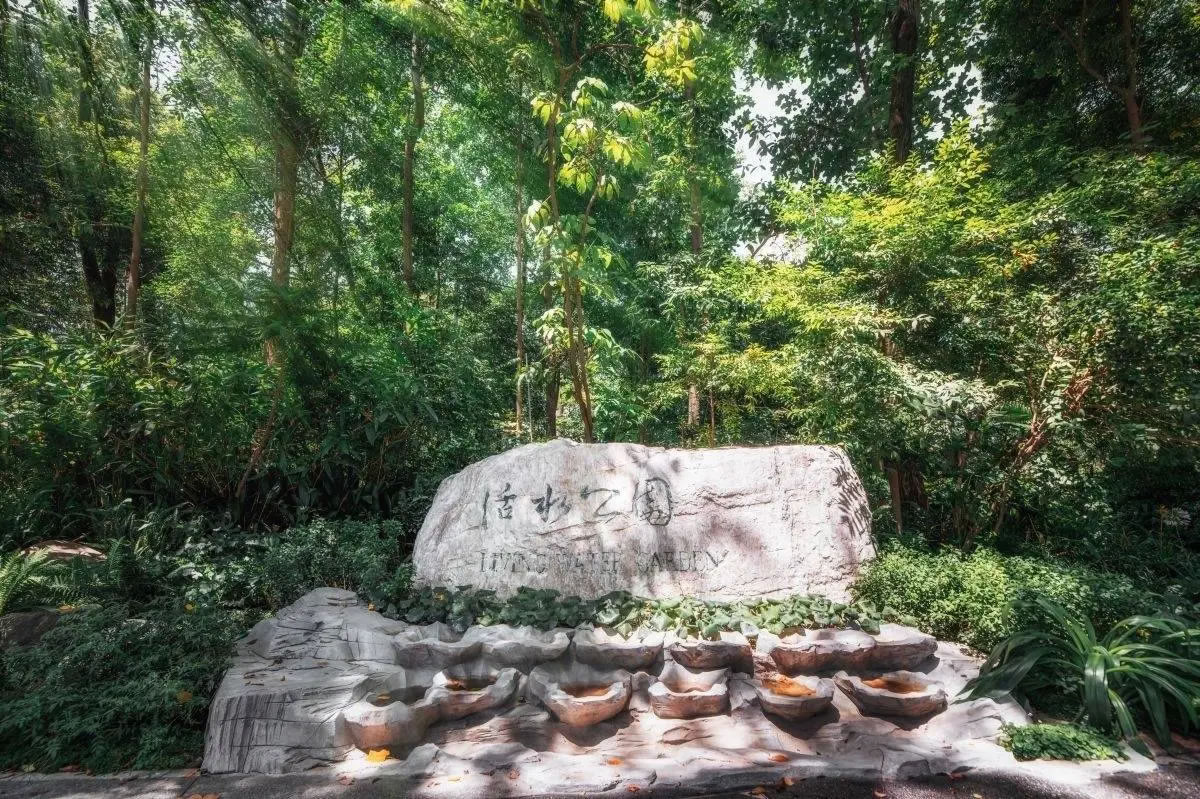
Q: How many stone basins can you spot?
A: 12